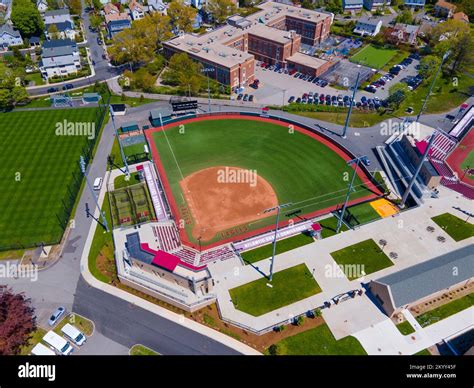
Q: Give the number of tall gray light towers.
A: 8